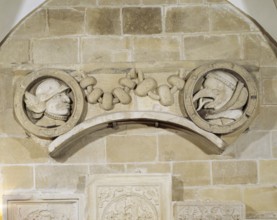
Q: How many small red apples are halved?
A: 0